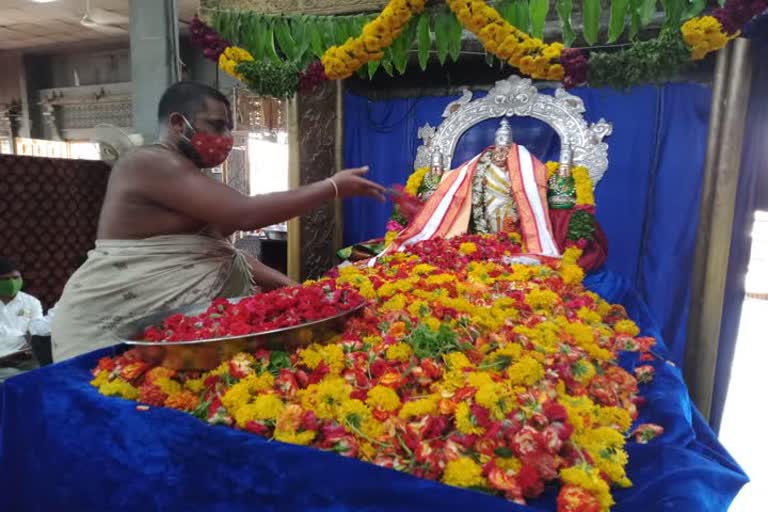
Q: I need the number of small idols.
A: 2